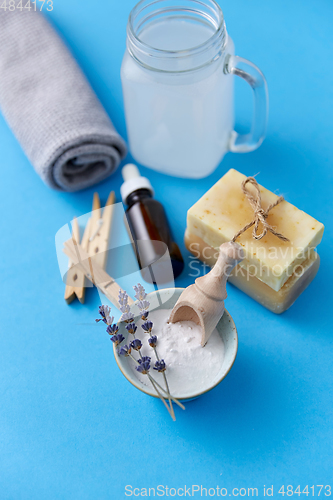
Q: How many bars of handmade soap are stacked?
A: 2